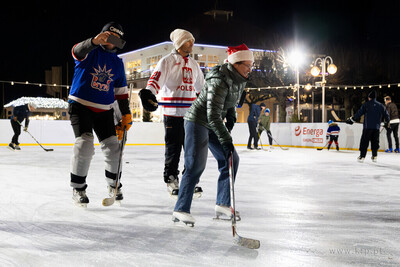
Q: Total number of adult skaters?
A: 7